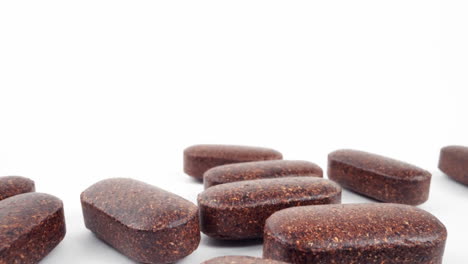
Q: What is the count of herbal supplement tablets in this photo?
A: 10